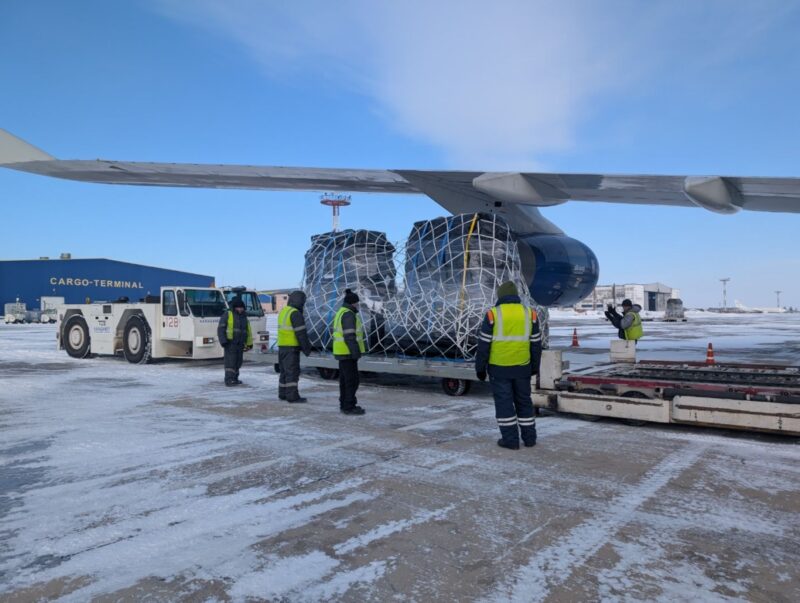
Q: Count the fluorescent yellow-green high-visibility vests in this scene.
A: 5